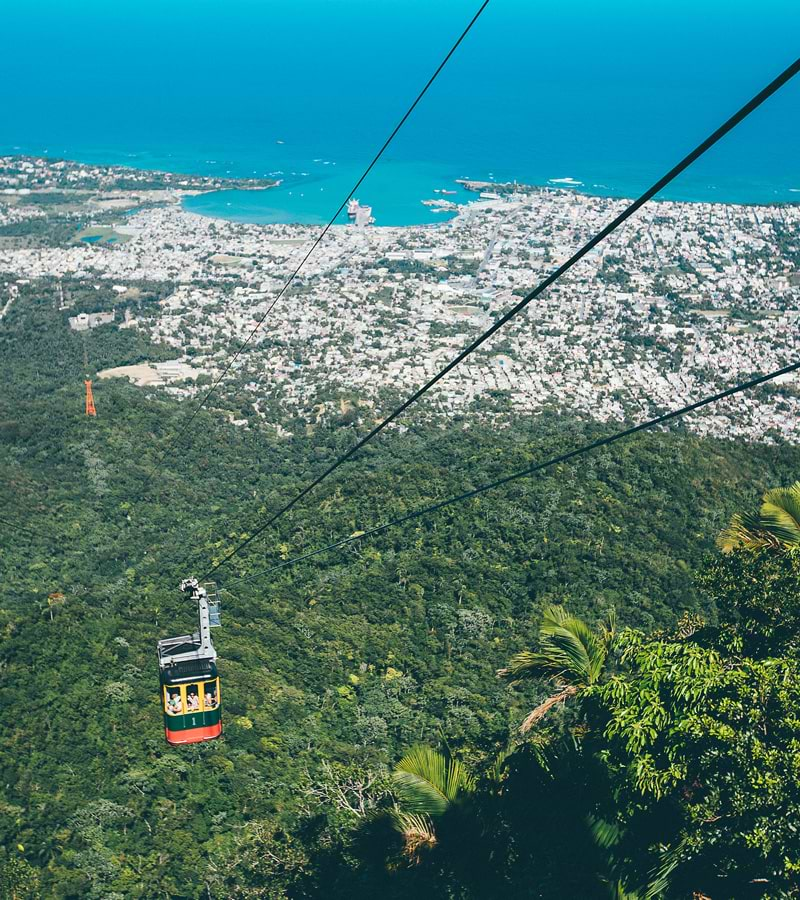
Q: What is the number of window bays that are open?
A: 3